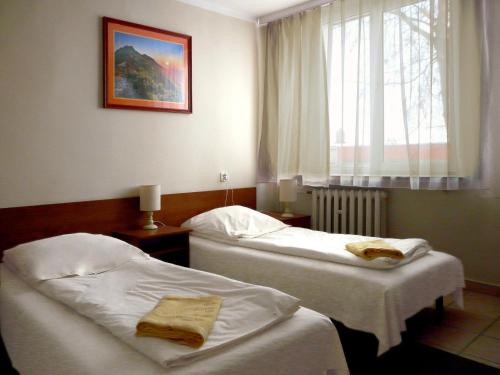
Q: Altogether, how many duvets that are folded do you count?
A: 2